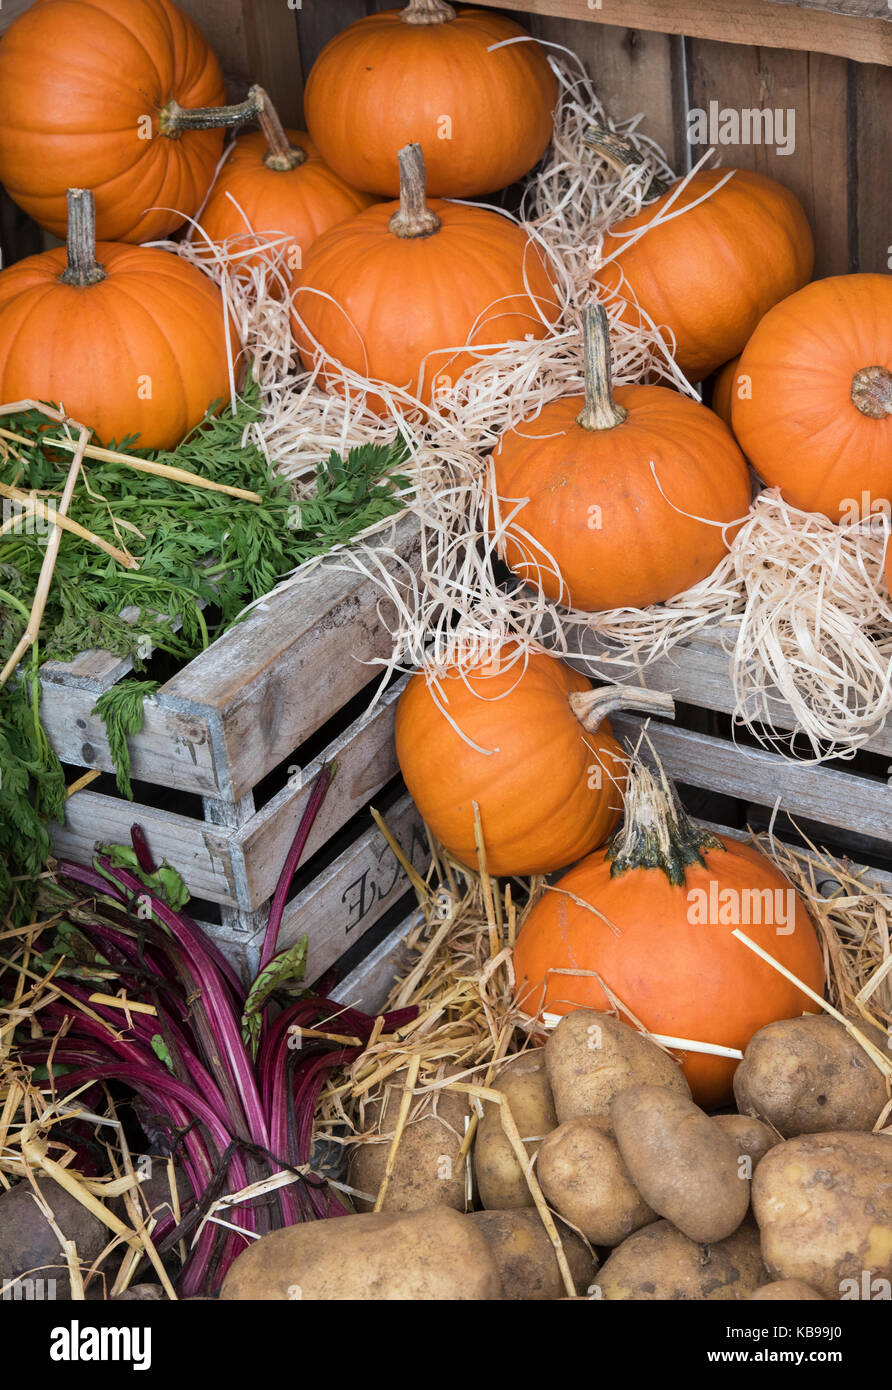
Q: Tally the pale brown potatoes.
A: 12